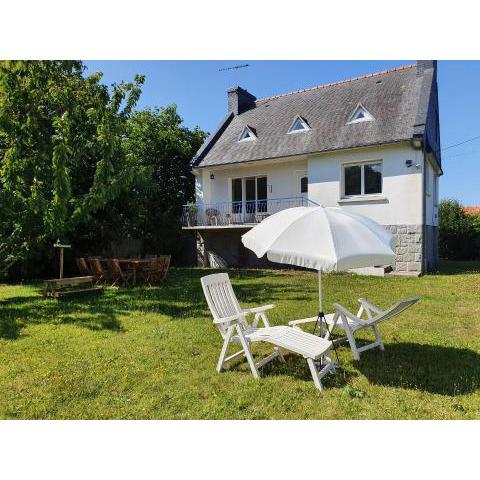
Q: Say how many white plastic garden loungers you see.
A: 2